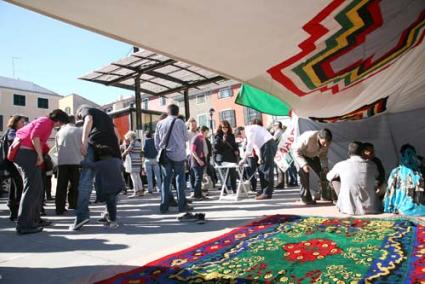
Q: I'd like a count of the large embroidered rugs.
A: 1